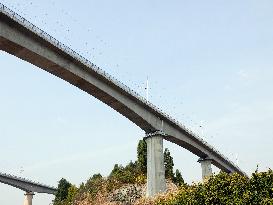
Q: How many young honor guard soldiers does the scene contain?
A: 0